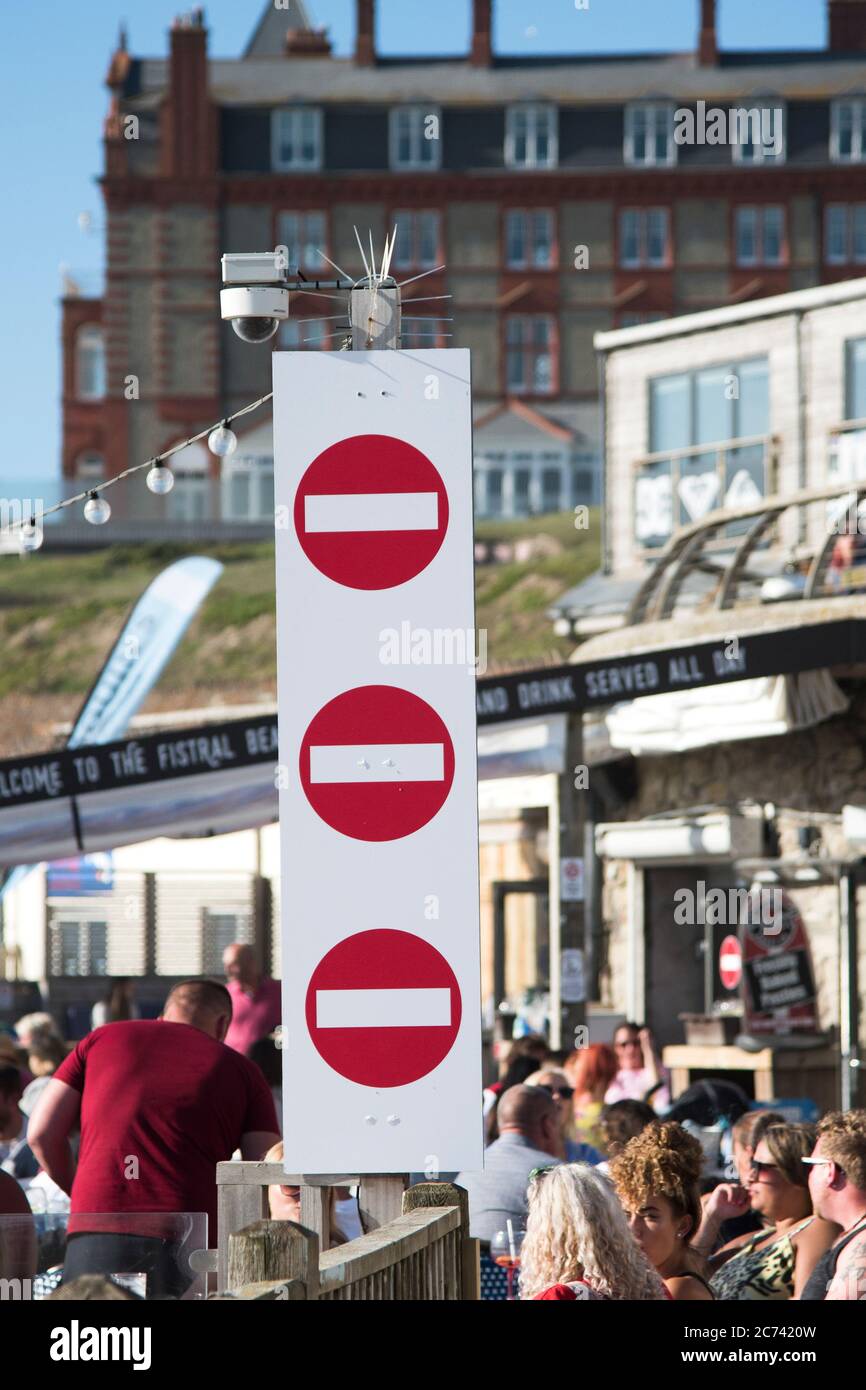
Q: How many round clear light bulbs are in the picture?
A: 4